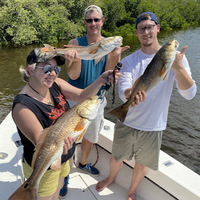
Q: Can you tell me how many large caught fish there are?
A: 3